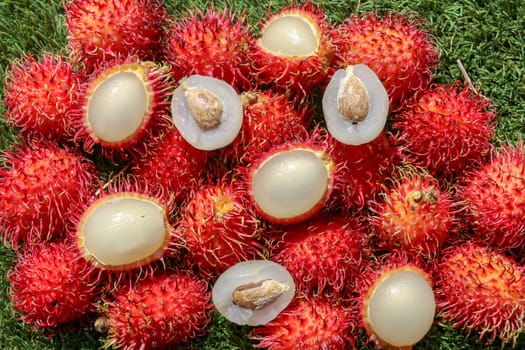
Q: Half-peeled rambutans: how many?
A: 5